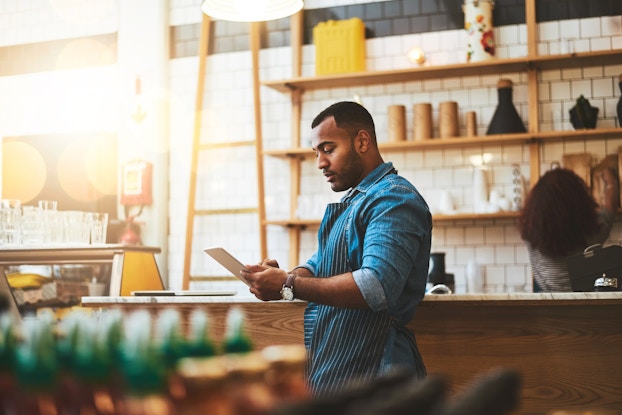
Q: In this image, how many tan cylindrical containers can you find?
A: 4